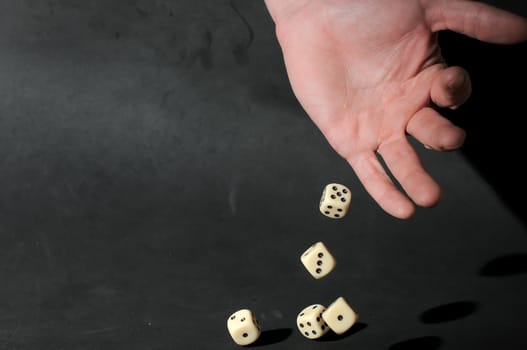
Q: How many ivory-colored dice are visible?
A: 5